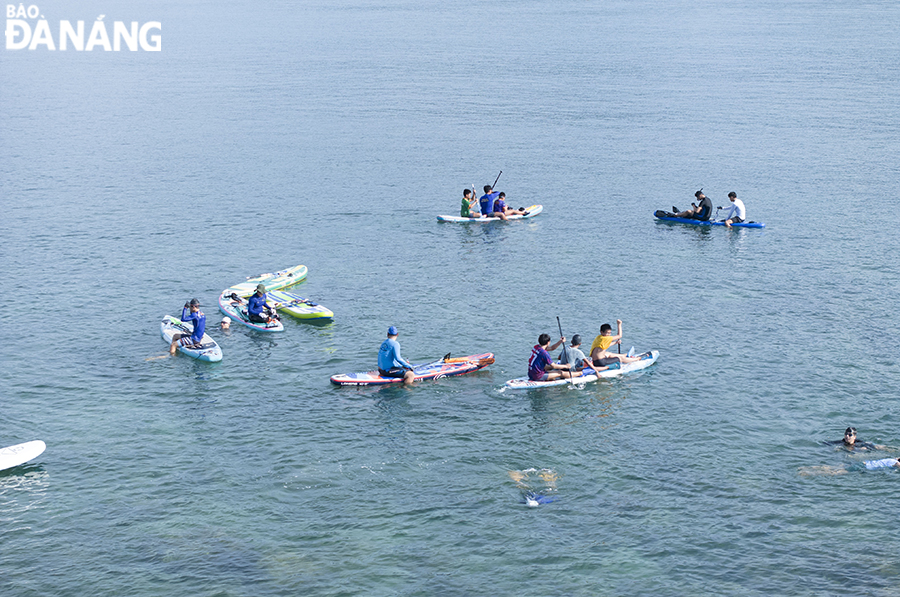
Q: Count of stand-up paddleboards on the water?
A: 9